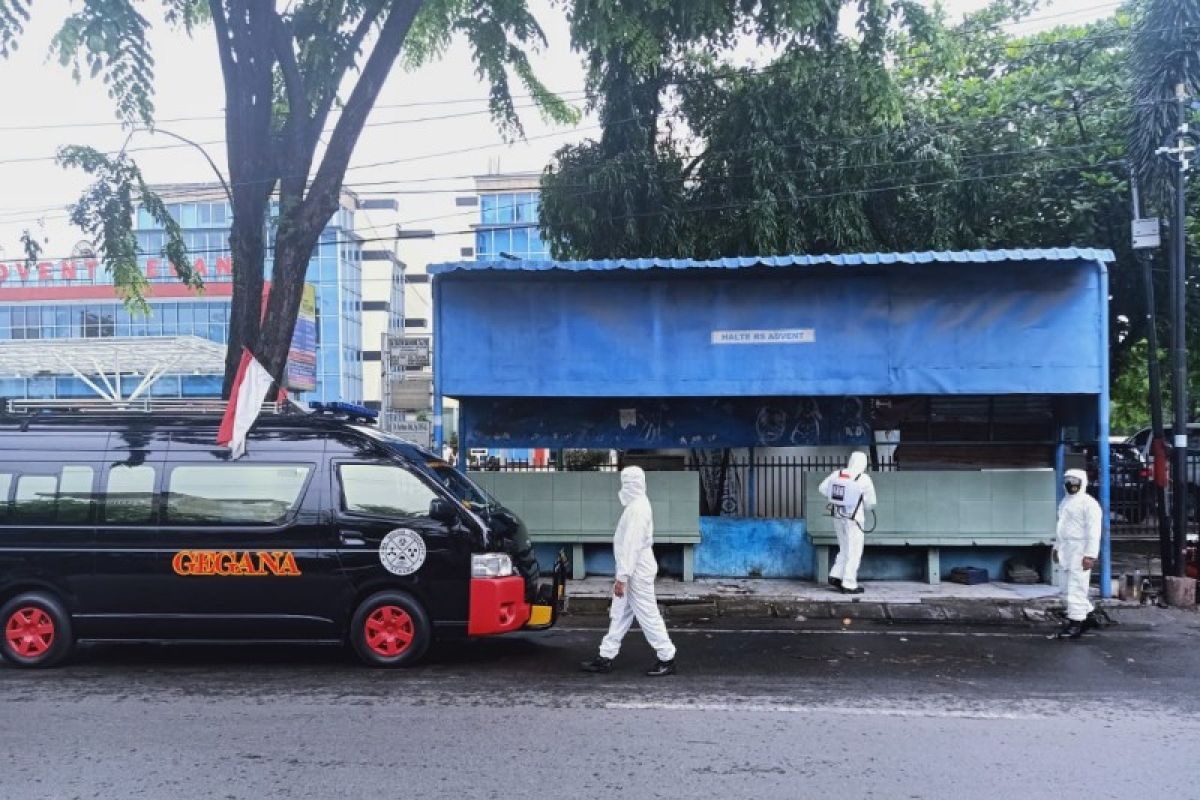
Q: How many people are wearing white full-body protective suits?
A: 3